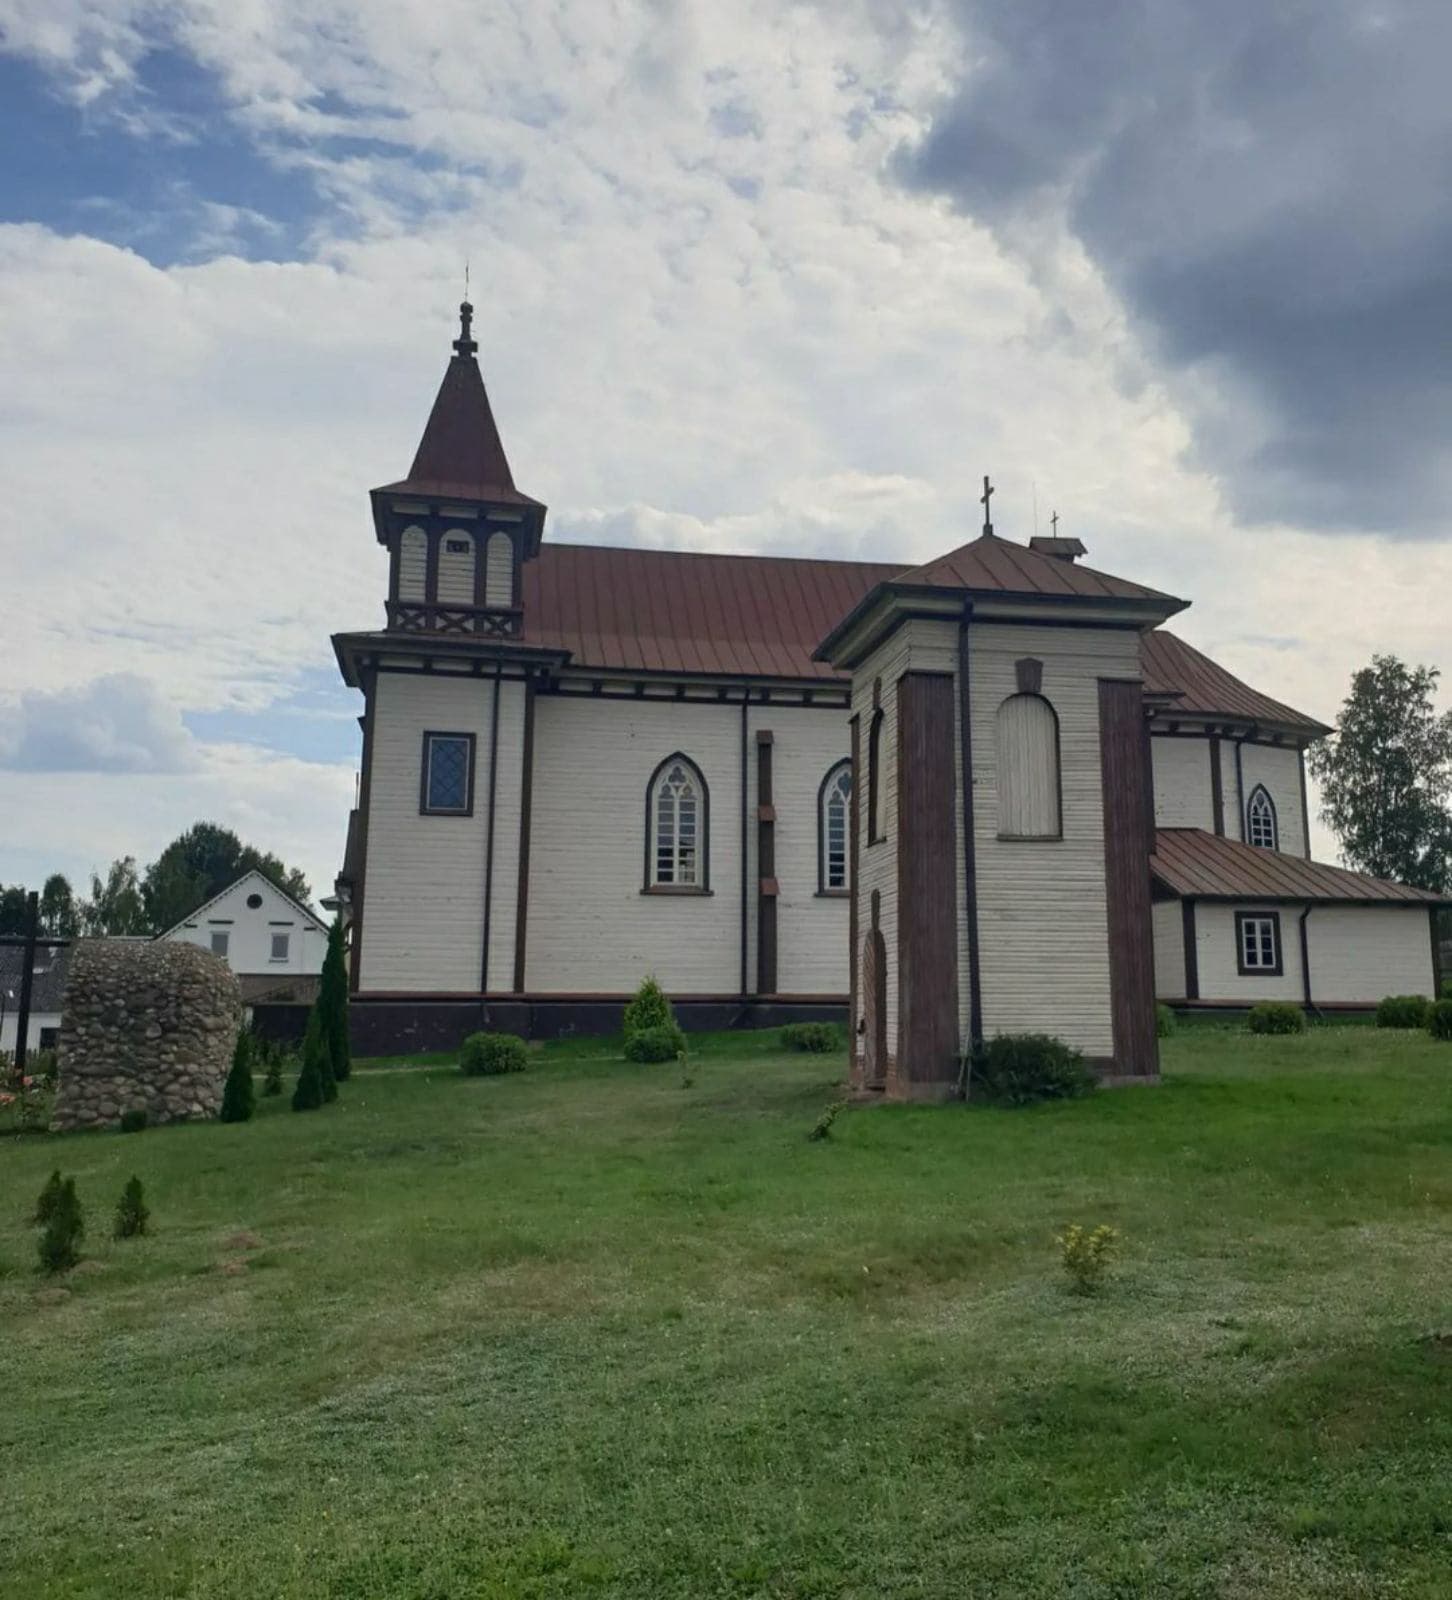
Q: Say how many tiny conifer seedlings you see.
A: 3